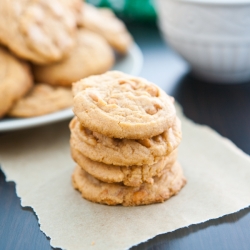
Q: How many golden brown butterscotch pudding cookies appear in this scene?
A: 9